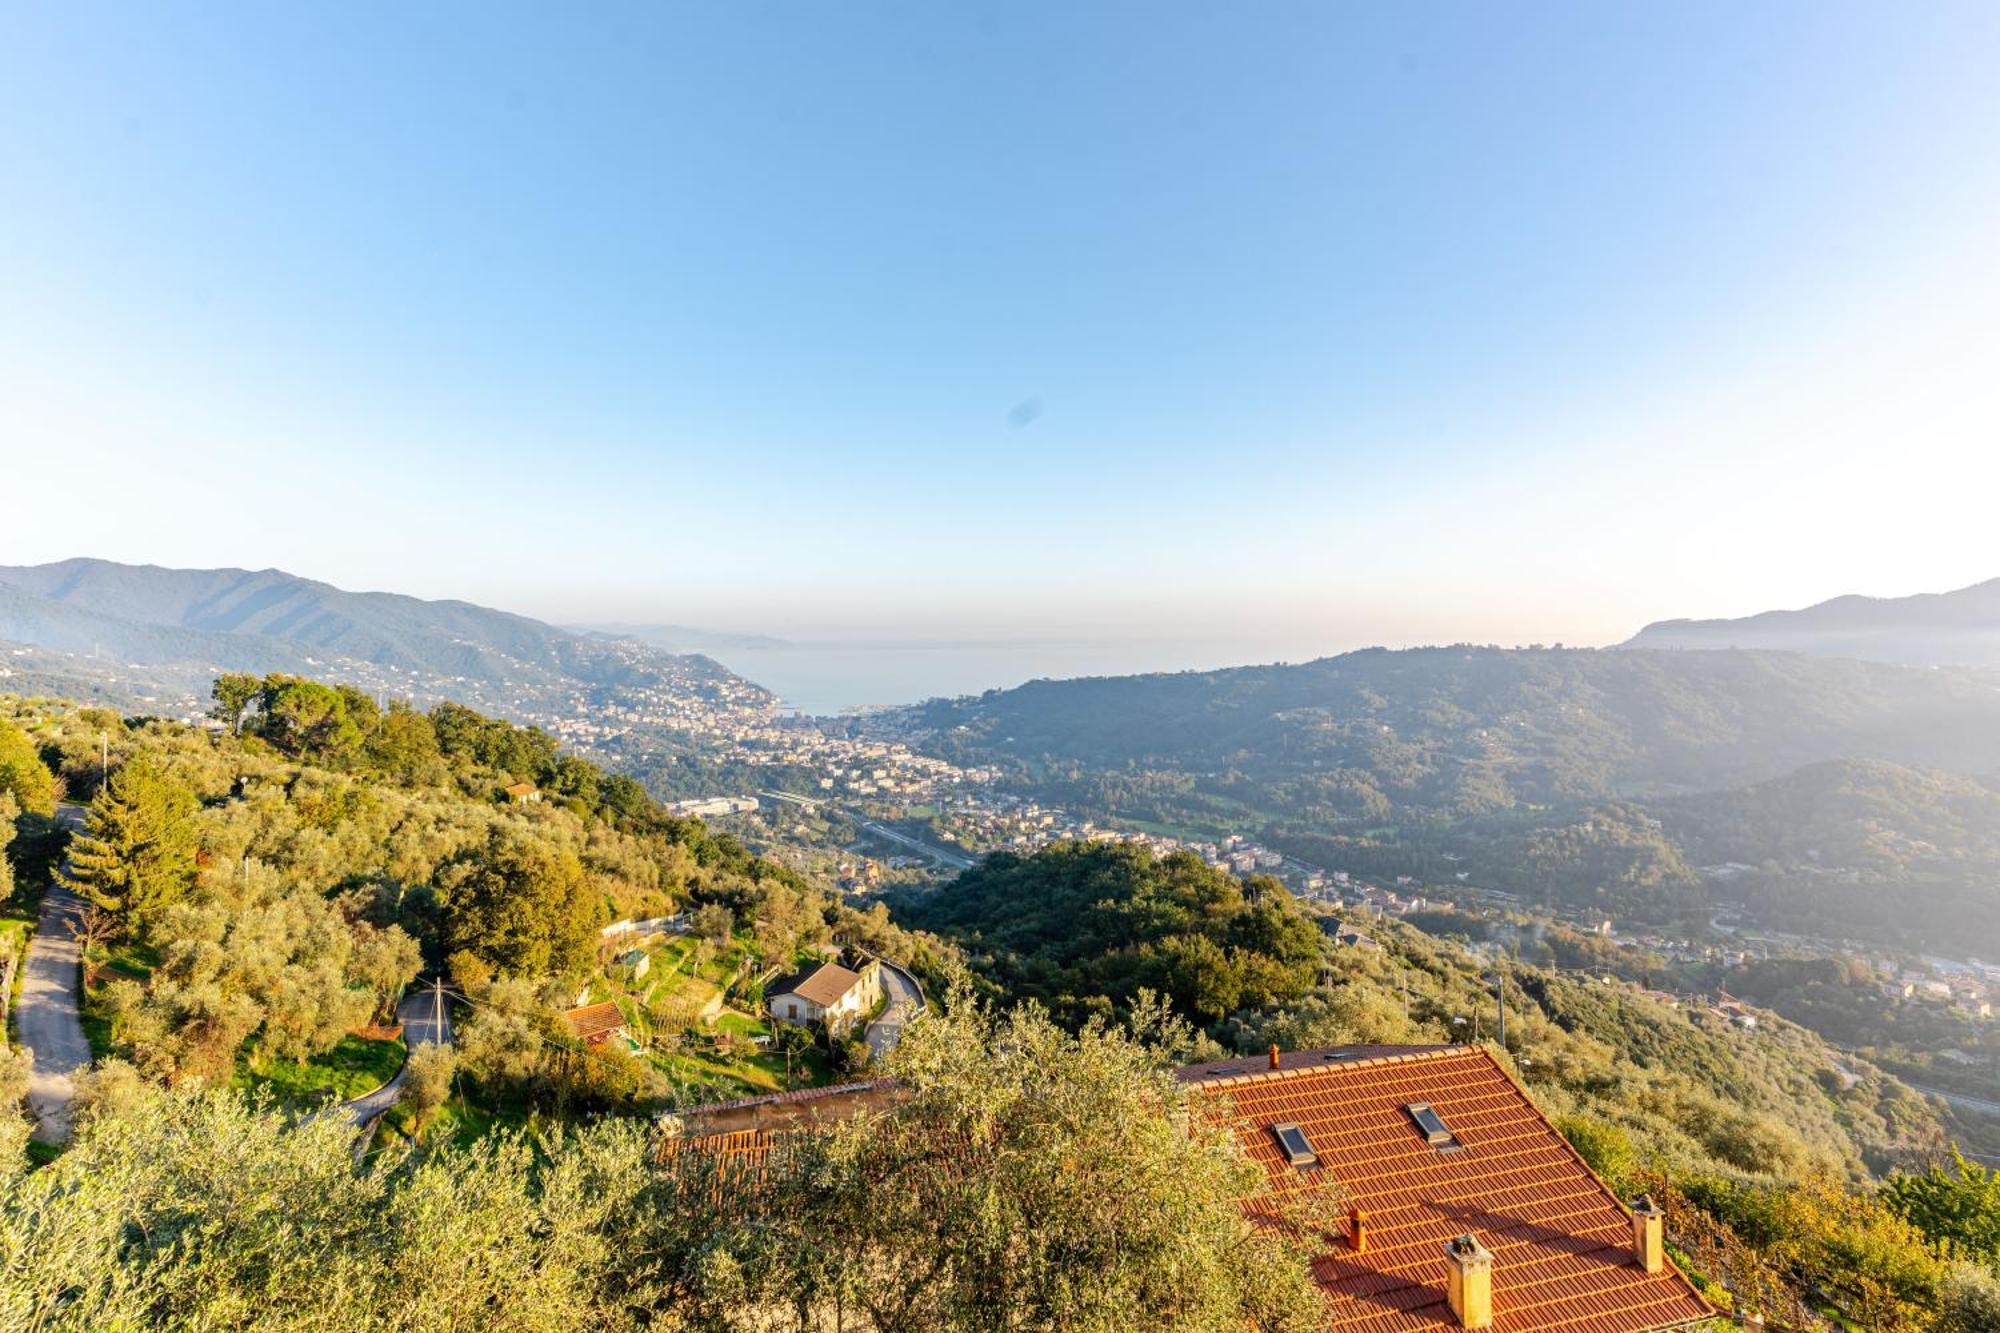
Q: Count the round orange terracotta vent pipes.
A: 2